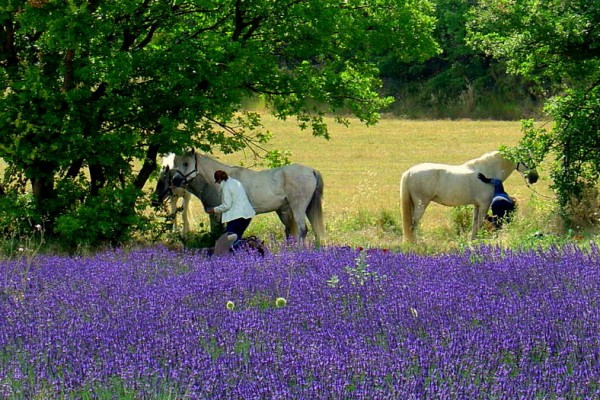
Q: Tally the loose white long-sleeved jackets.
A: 1